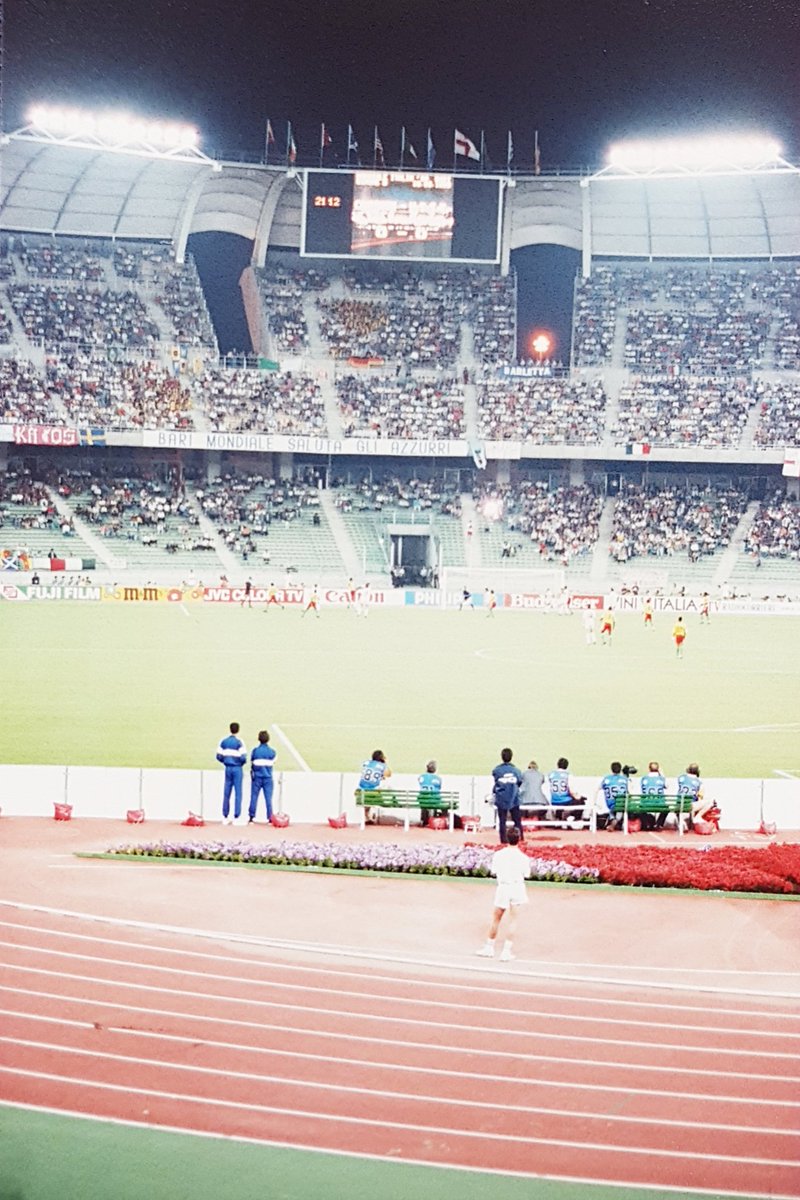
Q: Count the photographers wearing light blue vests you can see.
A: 6